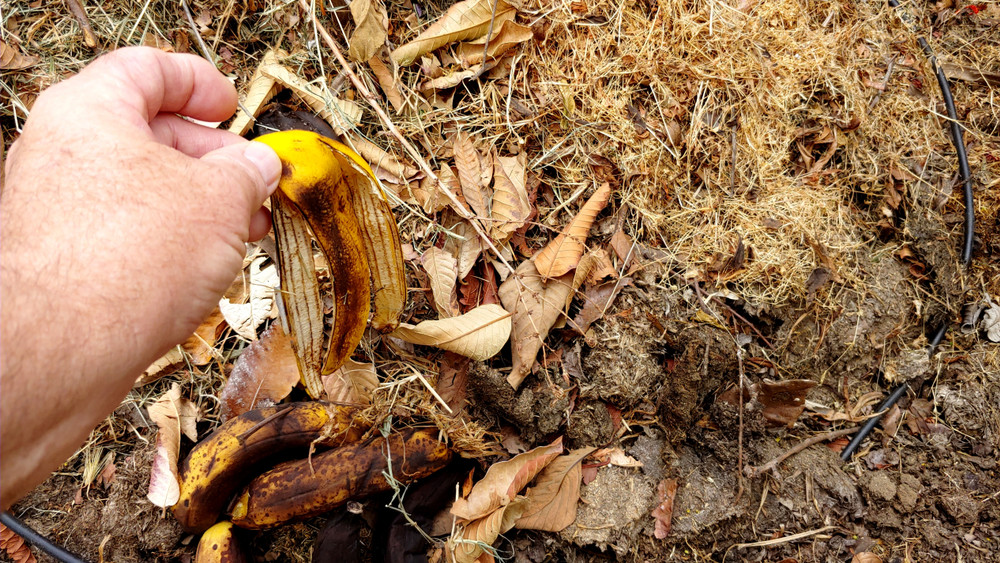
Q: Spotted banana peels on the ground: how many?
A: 3